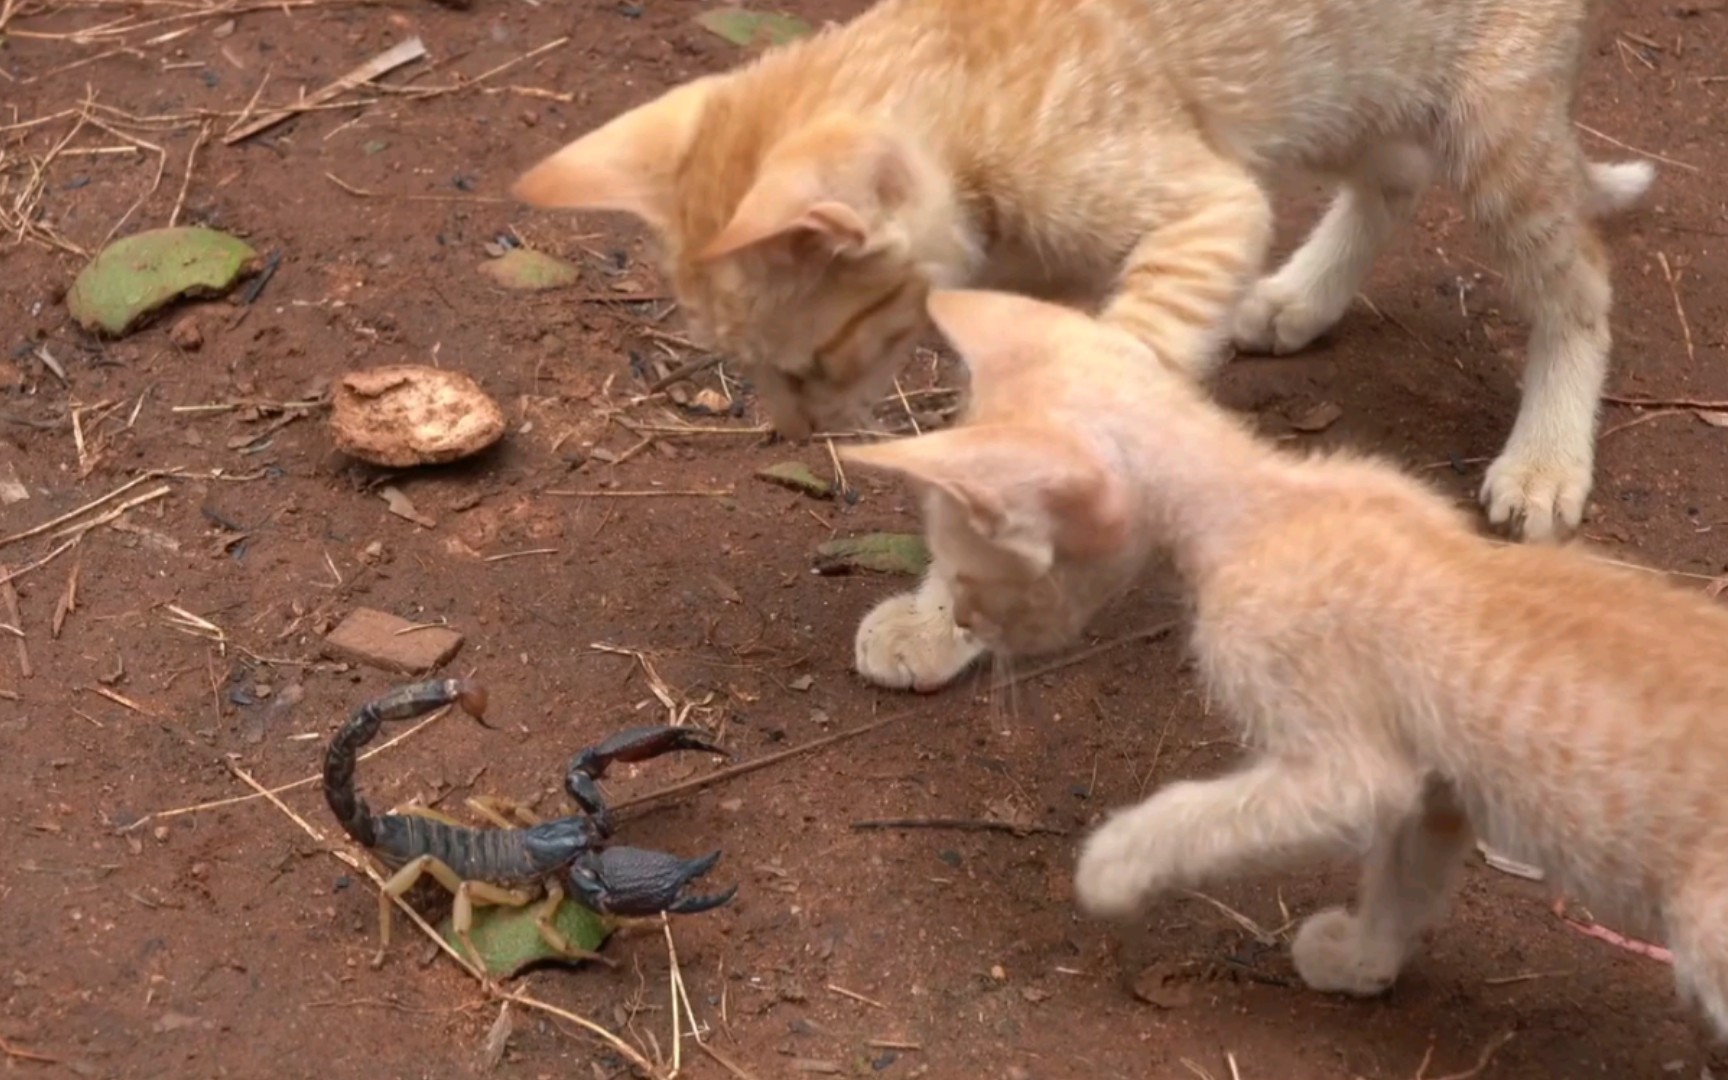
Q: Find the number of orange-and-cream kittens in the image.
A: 2